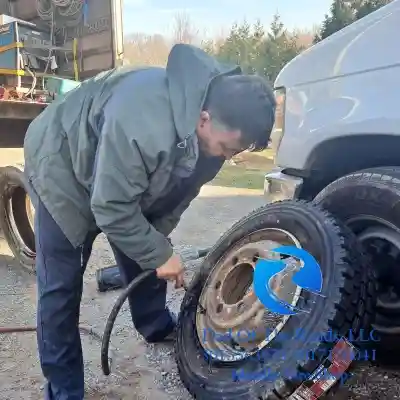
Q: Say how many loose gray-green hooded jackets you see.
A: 1